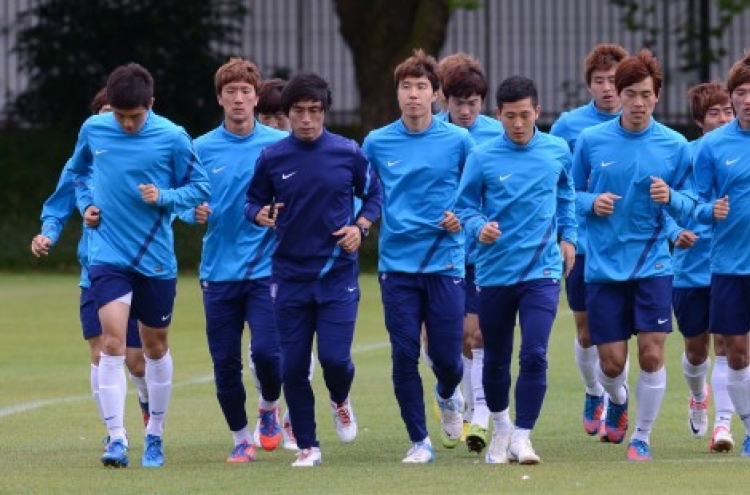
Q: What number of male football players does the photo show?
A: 12